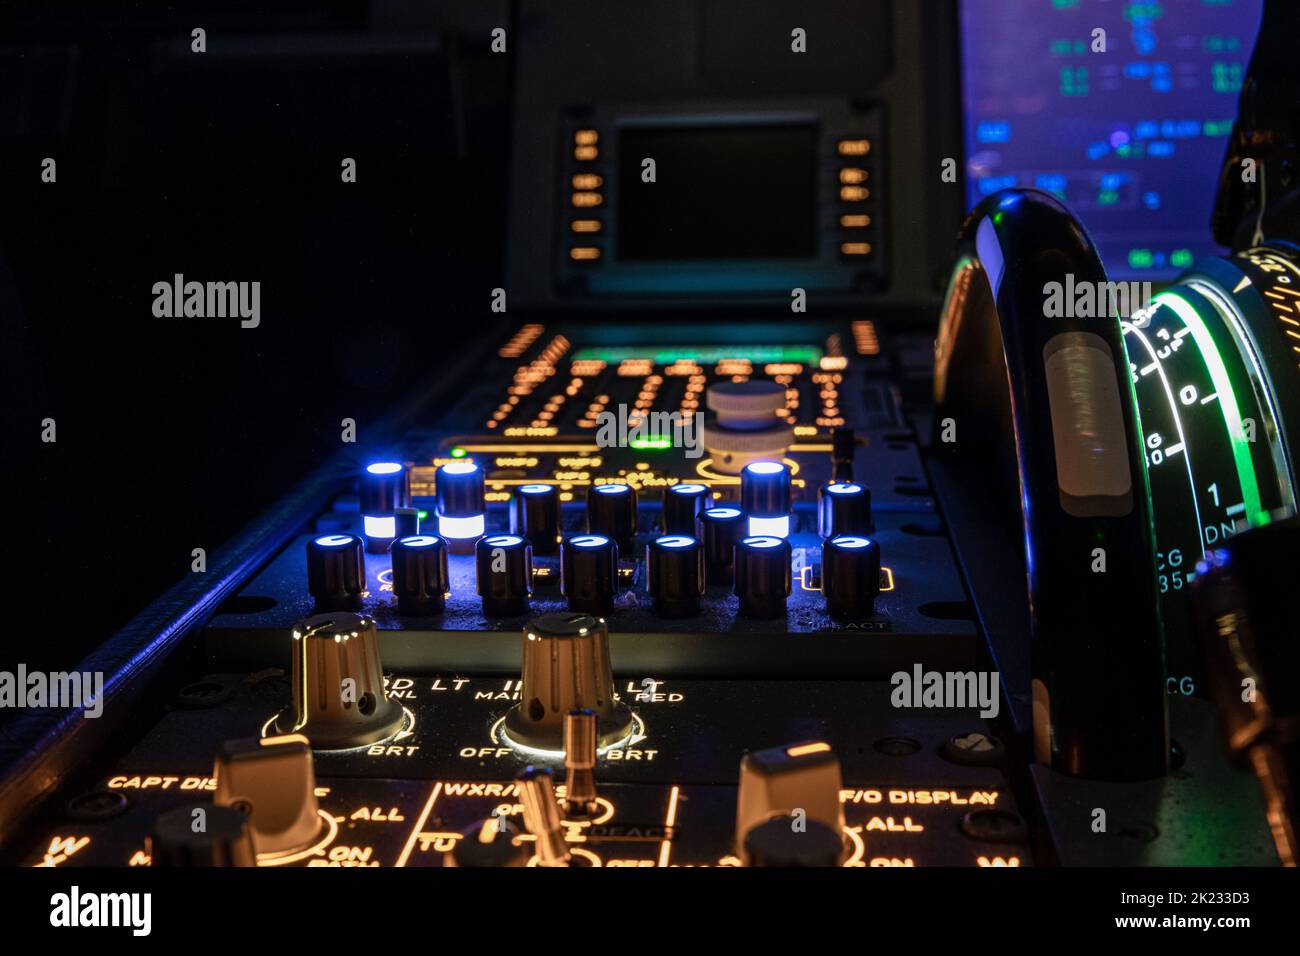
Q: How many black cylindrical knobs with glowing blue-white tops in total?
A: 15